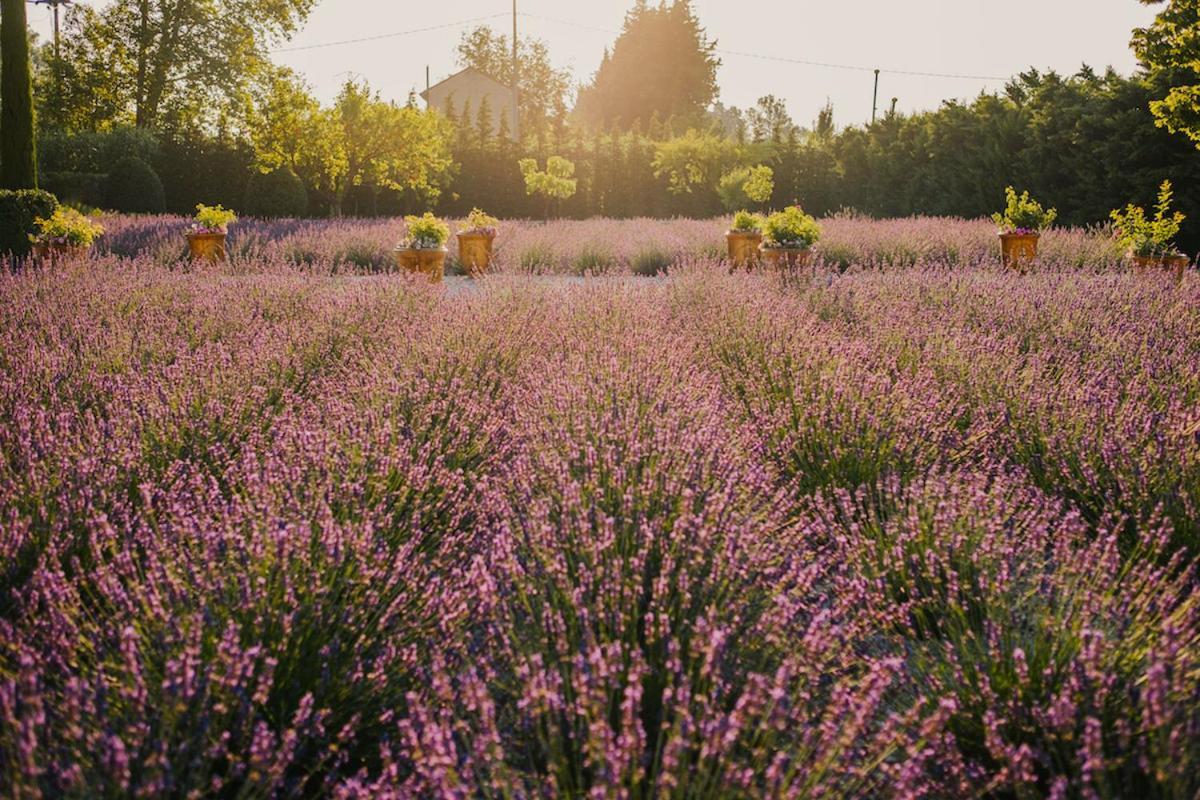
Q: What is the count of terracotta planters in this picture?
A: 8